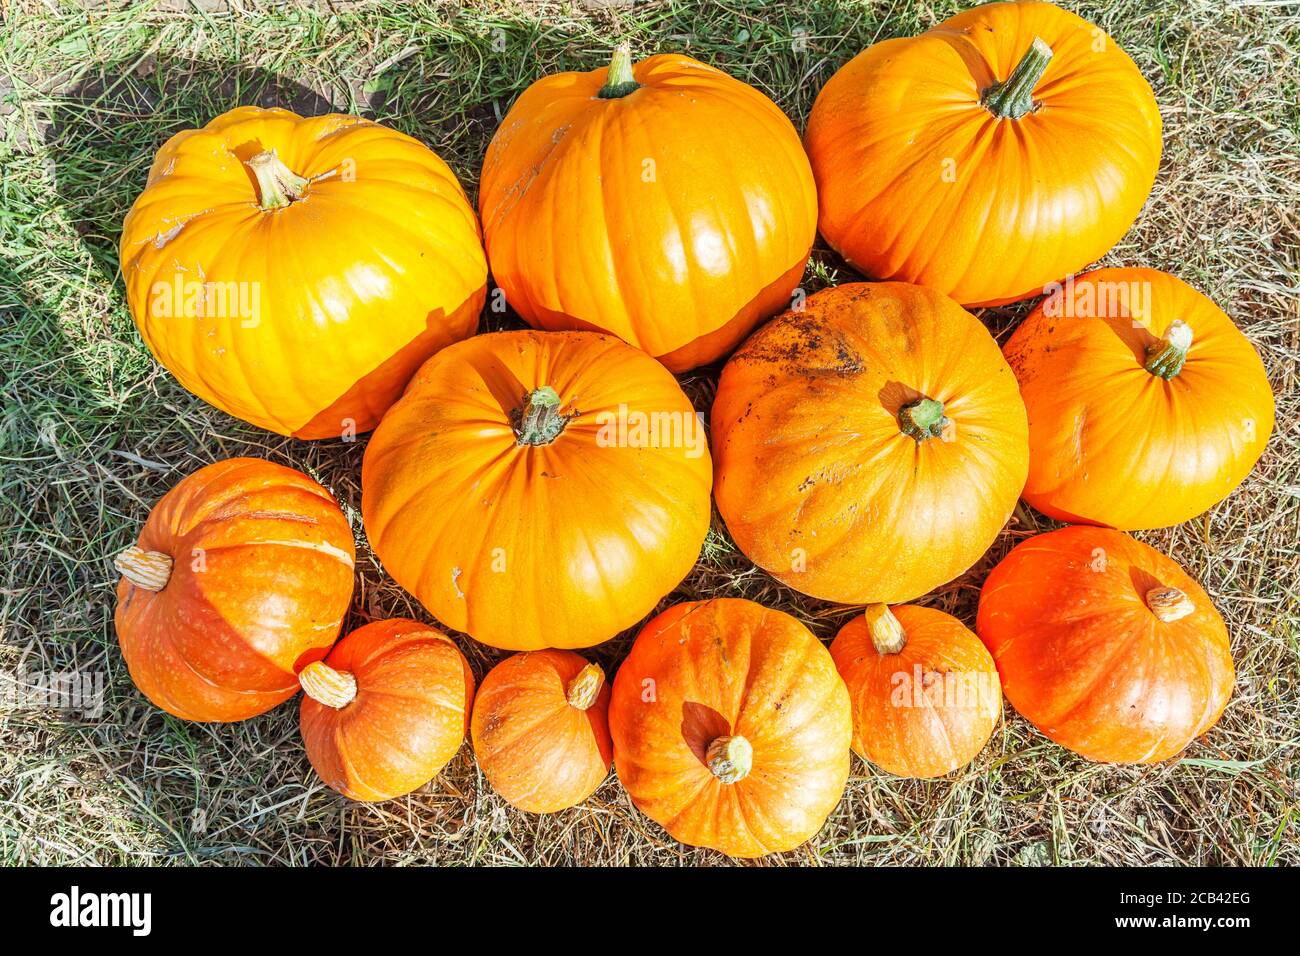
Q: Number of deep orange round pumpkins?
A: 6